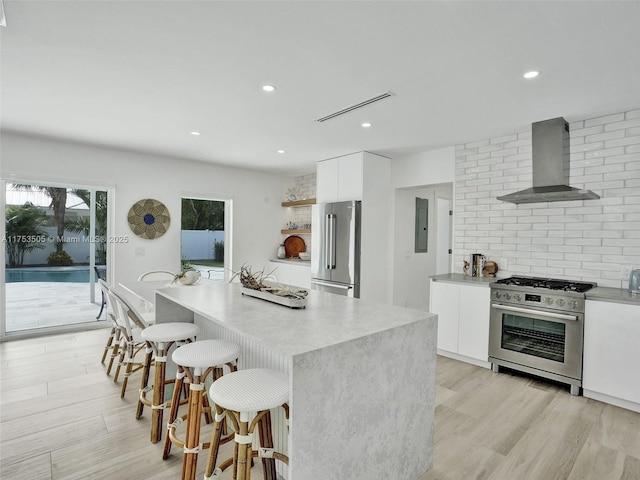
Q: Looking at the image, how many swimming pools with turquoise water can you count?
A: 1